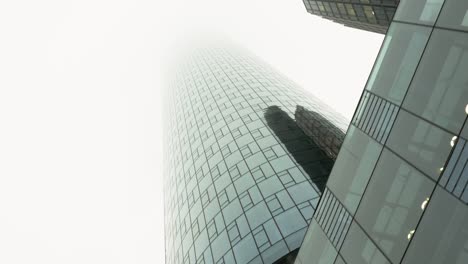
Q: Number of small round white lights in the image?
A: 5